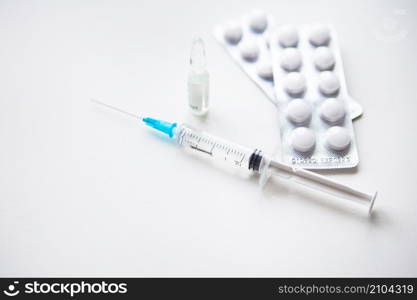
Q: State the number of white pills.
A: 14